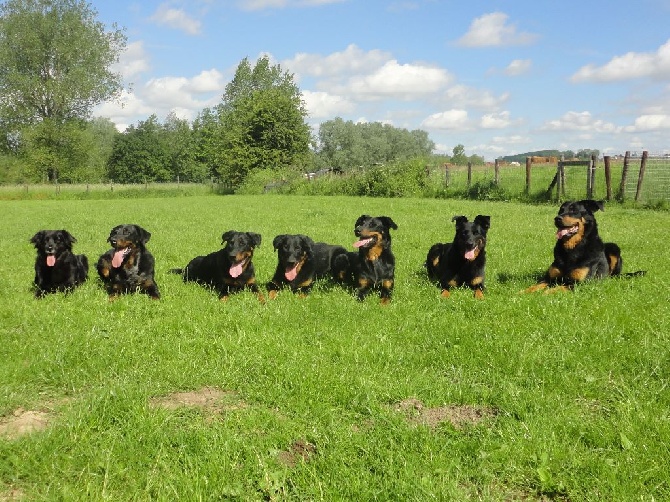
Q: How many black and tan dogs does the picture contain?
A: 6